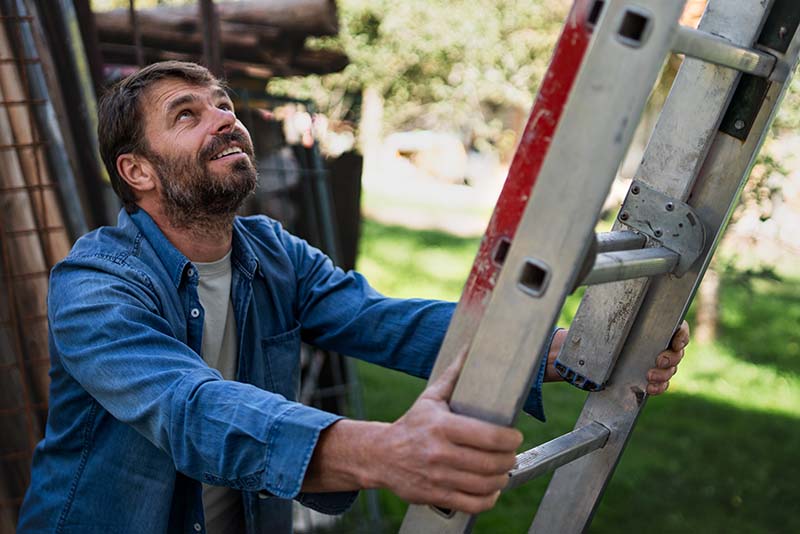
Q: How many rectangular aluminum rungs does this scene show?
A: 4